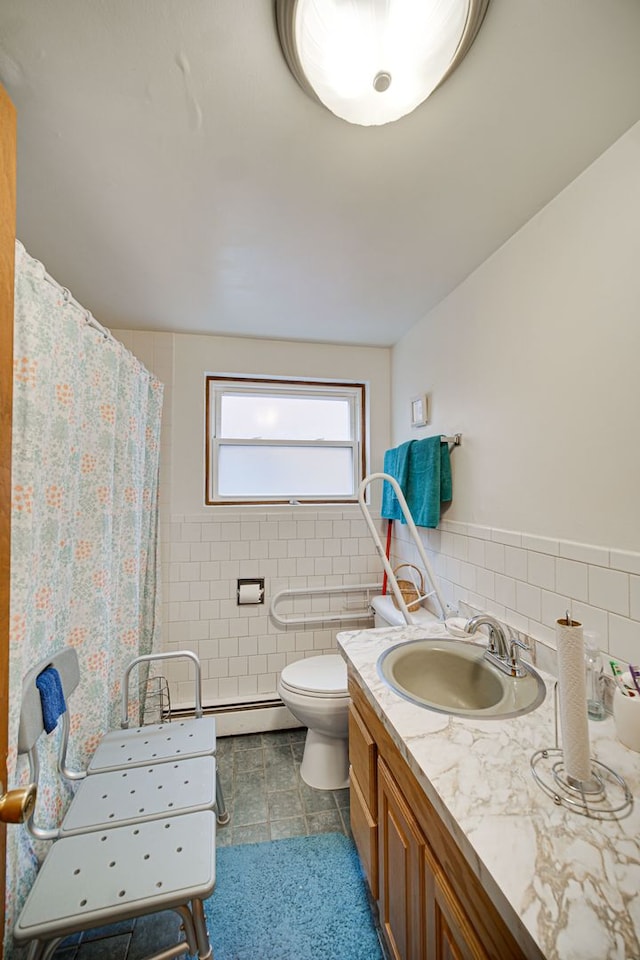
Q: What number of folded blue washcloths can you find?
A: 1